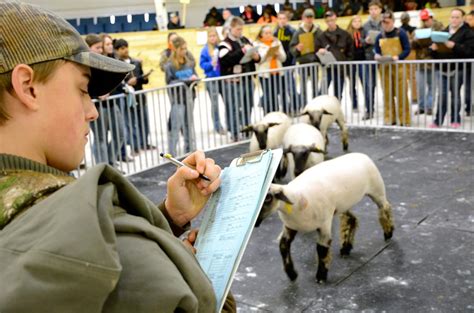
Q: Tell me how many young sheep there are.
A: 4